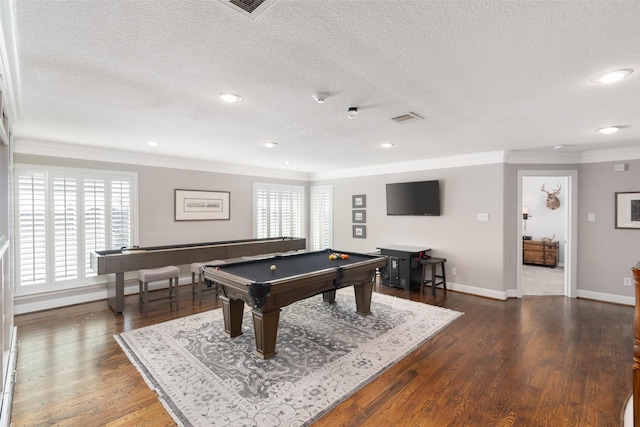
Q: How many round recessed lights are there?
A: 7